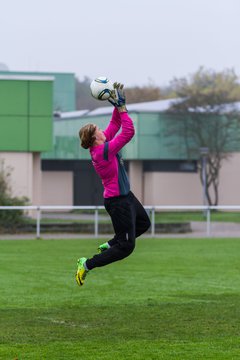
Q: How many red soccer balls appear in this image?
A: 0